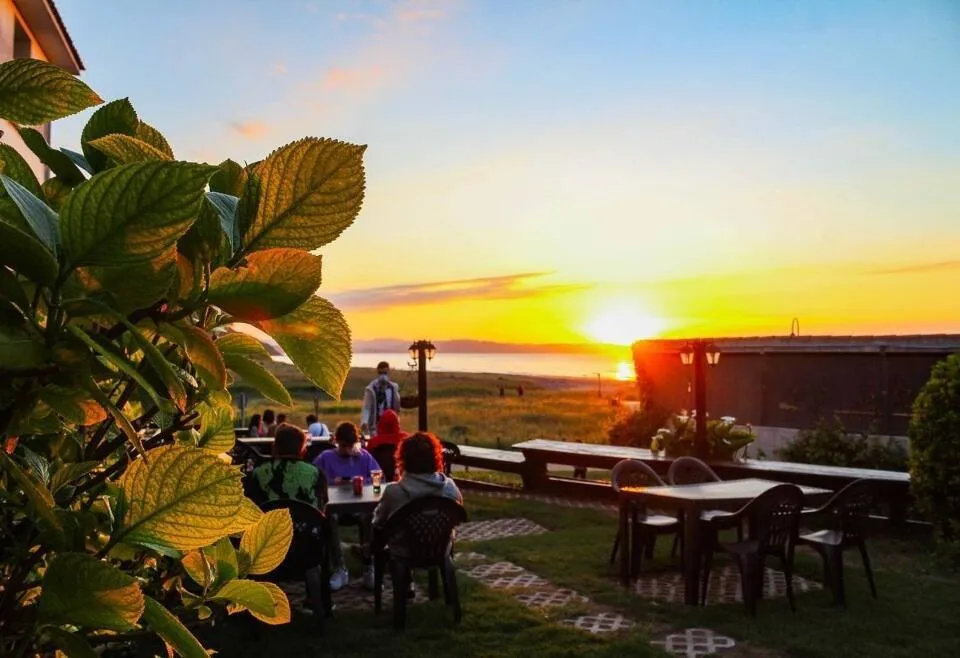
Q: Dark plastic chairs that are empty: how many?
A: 4